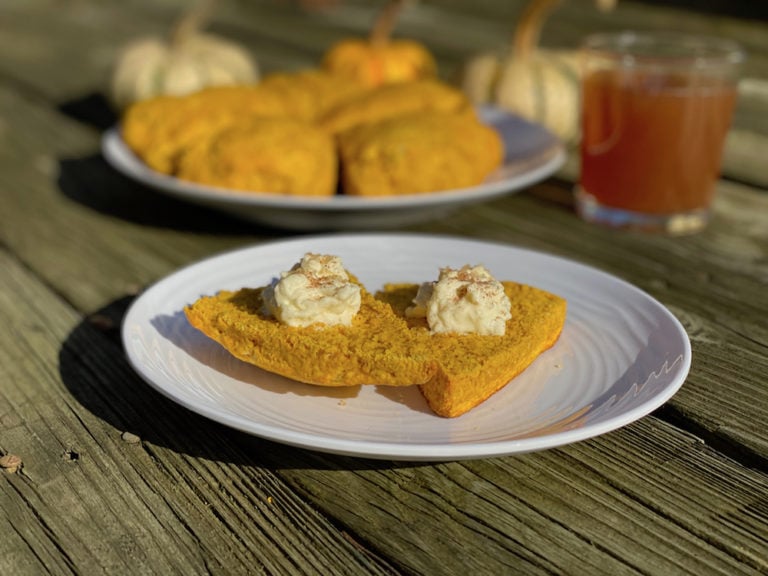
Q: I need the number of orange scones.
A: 7